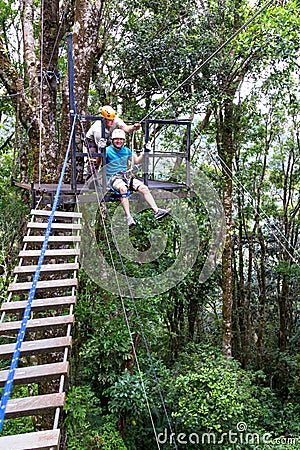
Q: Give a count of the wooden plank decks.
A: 12